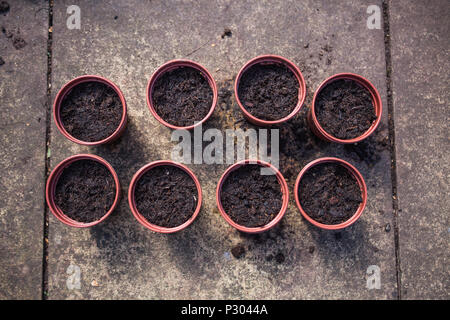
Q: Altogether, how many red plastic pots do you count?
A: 8